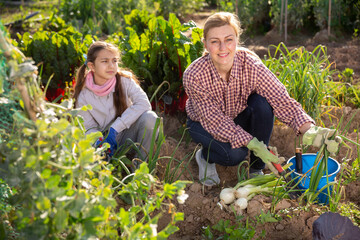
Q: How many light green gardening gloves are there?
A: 2